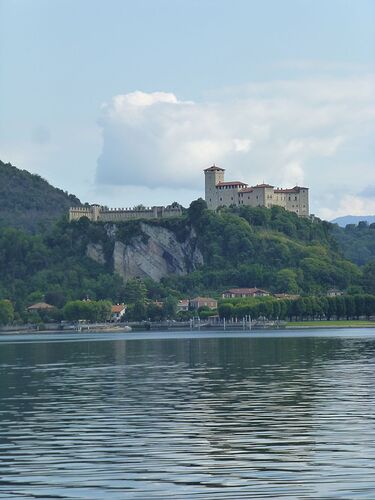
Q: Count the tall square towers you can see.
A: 1